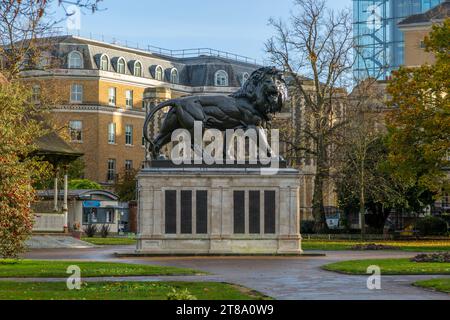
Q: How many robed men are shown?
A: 0